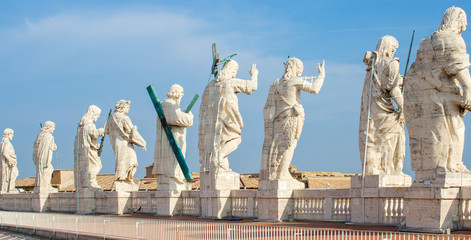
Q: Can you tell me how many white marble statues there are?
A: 9